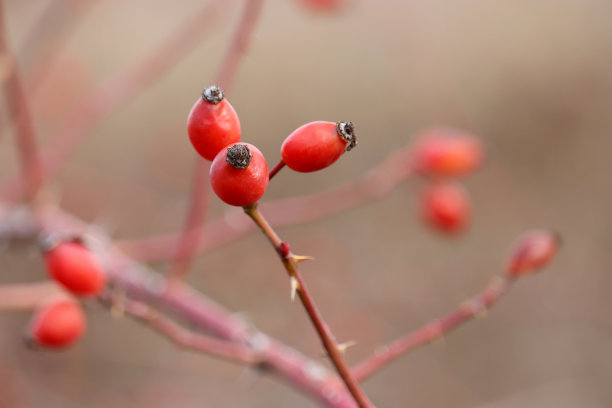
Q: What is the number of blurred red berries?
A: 6